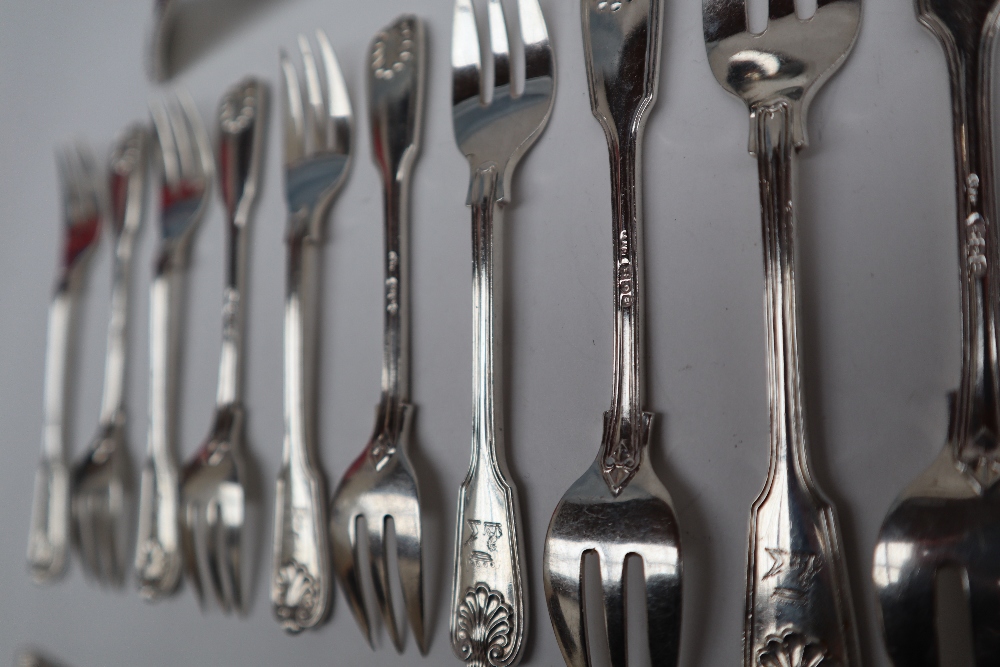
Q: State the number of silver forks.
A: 10